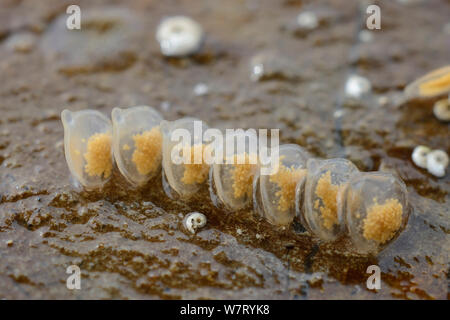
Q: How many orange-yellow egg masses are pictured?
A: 7